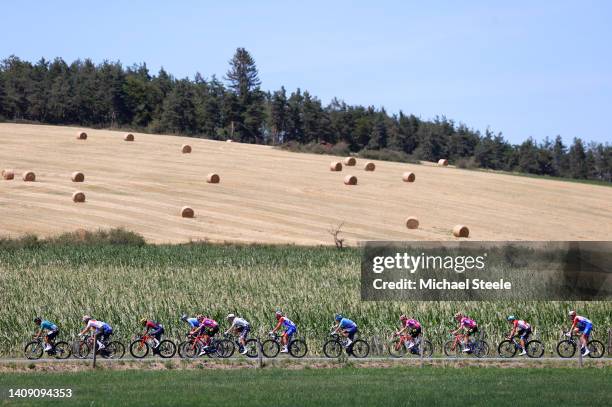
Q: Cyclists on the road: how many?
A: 12